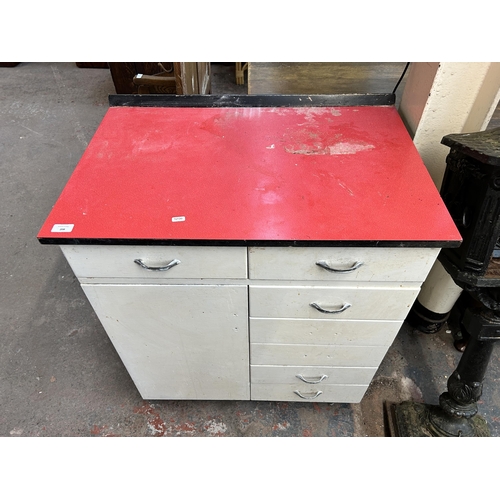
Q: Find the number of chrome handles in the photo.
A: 5